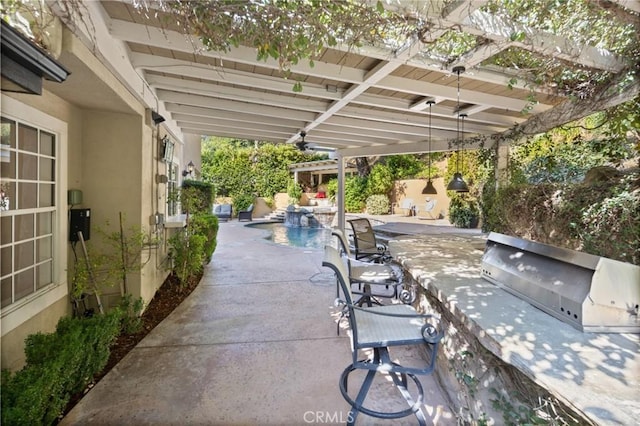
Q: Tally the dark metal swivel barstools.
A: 3